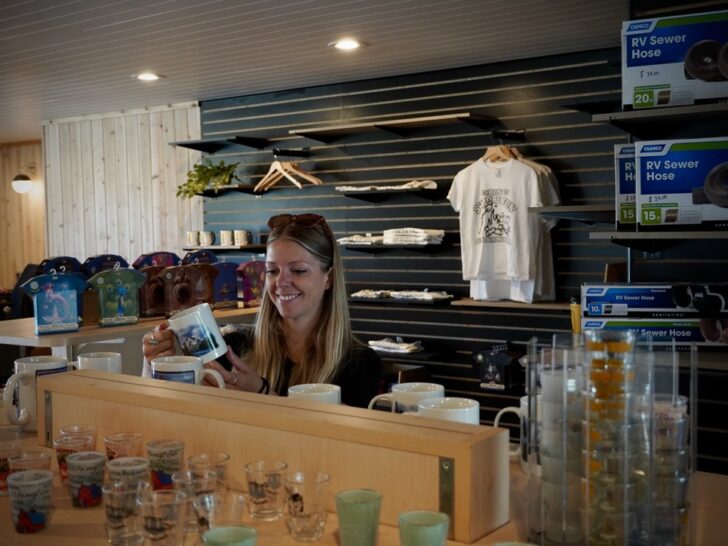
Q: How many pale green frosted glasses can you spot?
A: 3